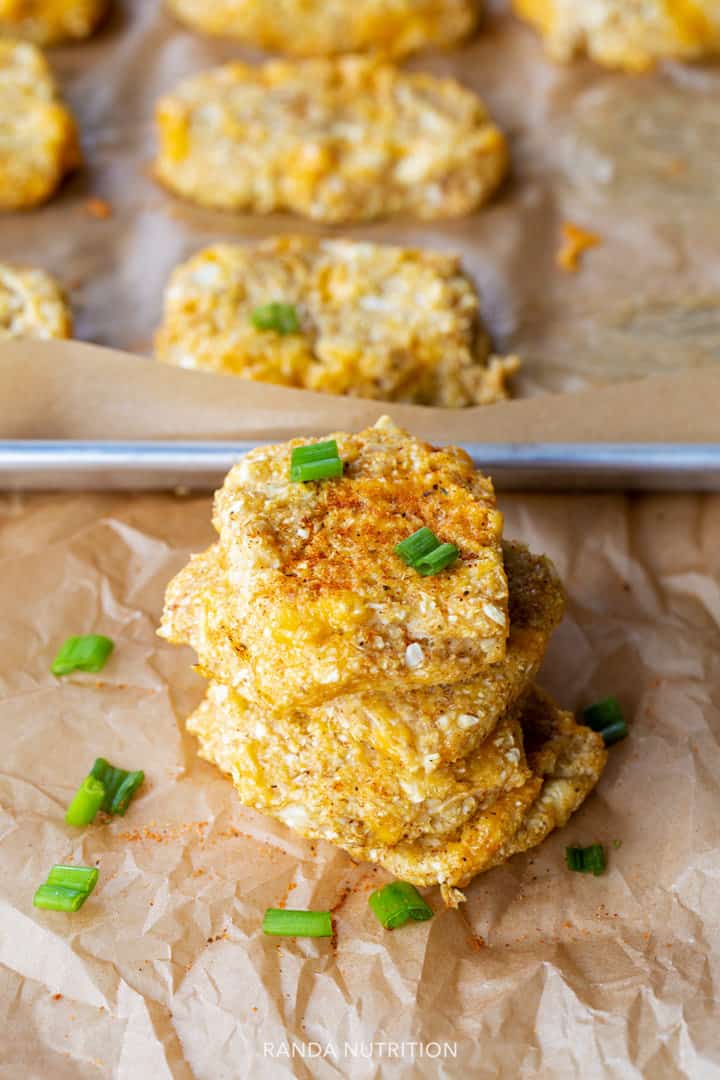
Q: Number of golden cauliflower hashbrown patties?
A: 11